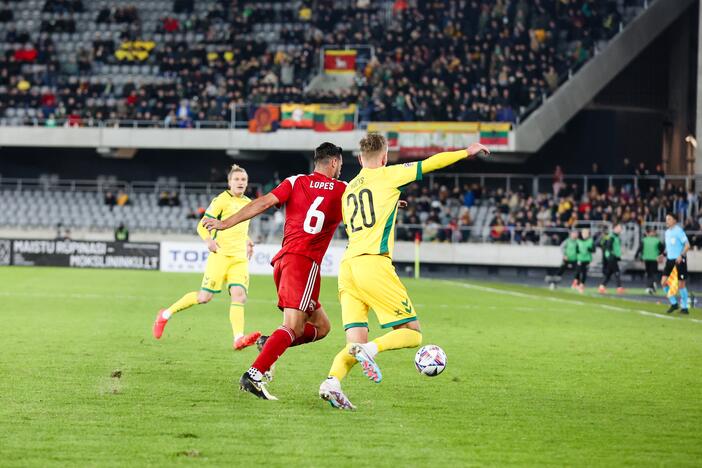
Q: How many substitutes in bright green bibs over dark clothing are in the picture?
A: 4